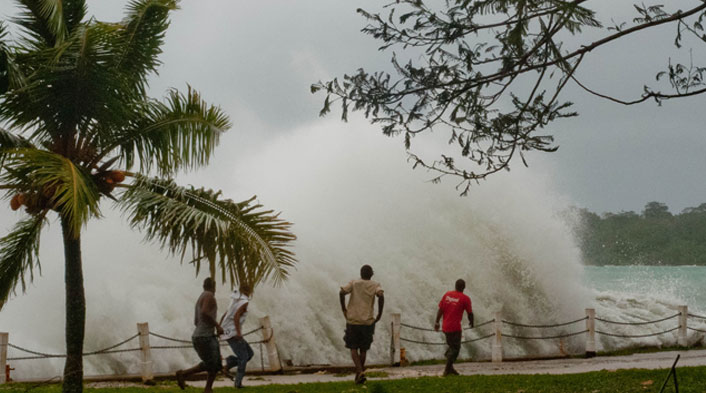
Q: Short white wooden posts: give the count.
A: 7